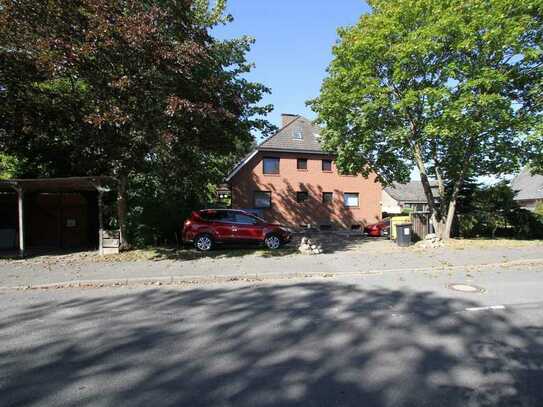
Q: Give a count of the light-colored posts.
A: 2